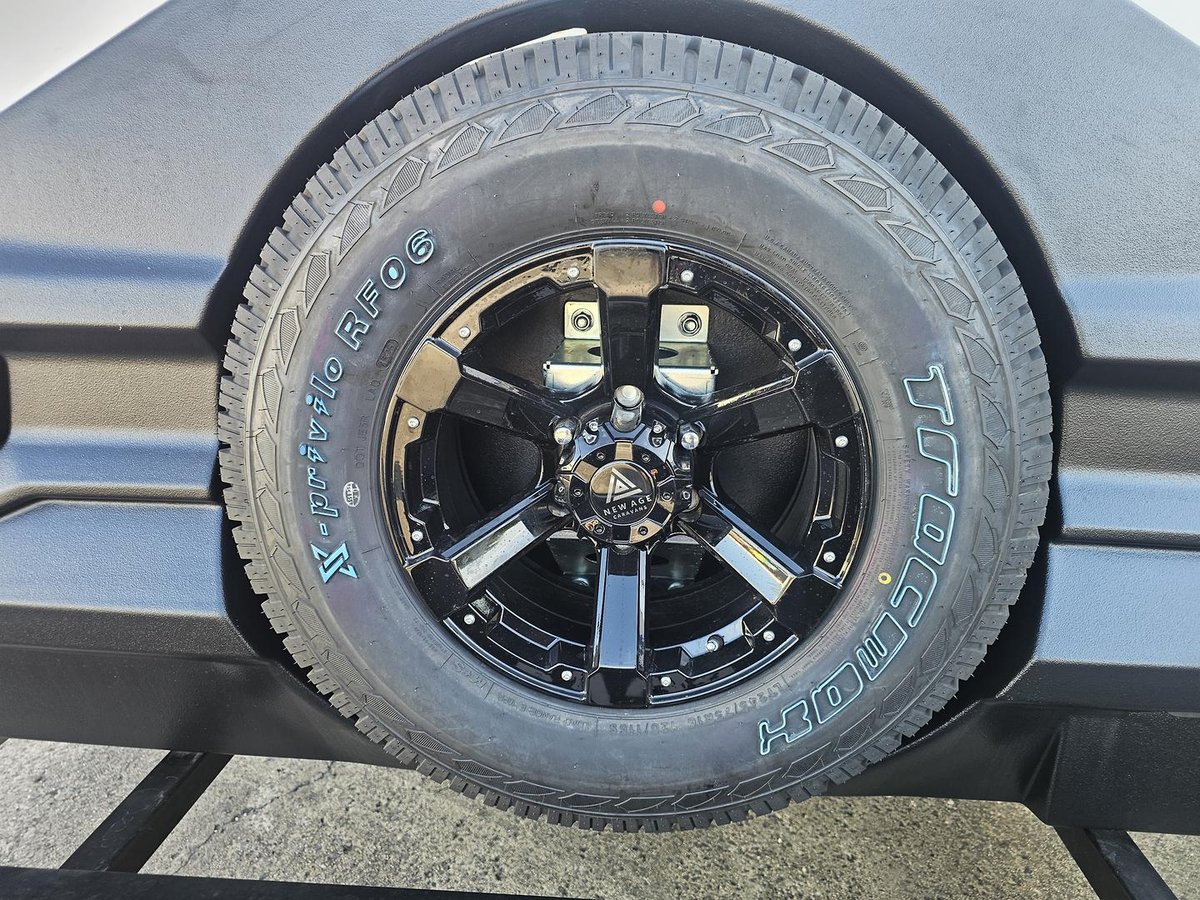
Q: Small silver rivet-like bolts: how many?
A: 12